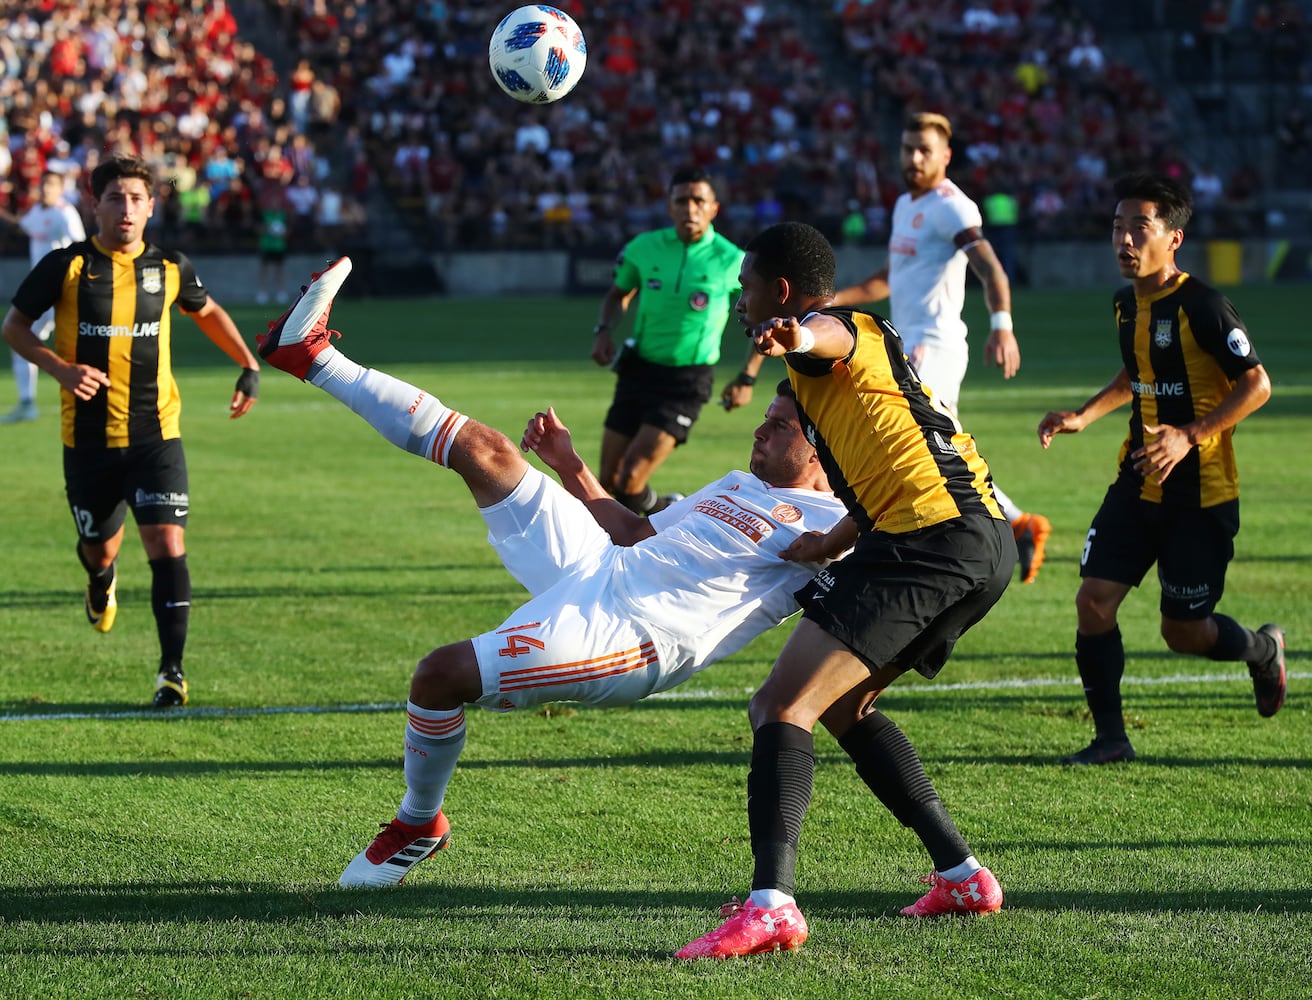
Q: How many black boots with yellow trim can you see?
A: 2